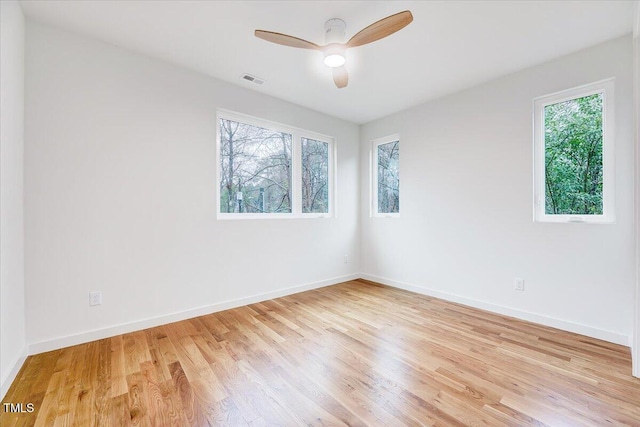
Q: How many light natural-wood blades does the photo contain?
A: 3